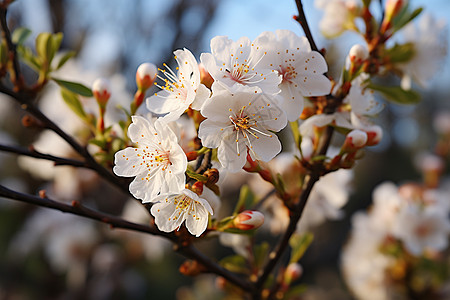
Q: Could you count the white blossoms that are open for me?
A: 6